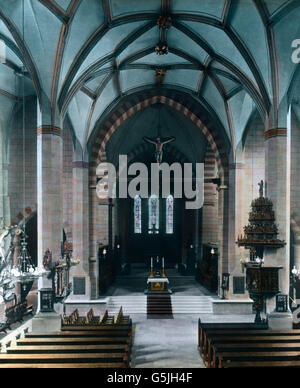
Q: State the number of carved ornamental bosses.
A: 3